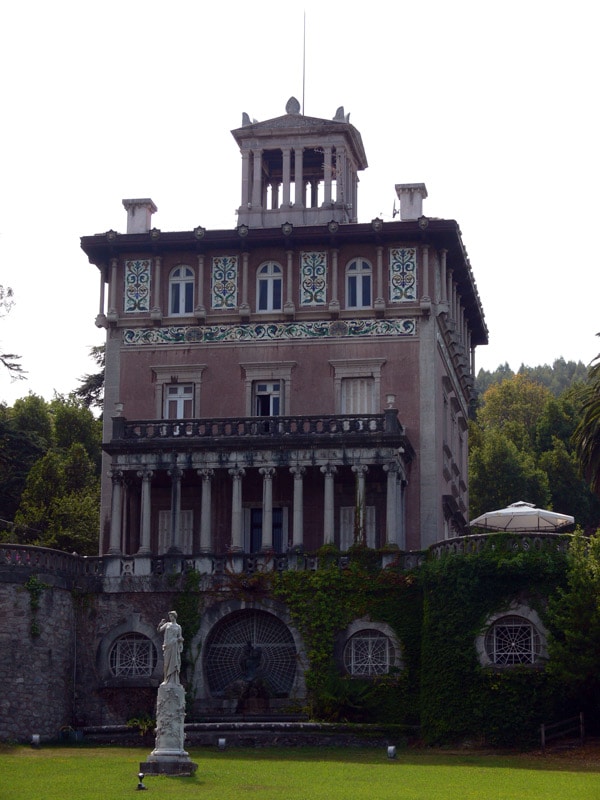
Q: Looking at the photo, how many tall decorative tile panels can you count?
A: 4